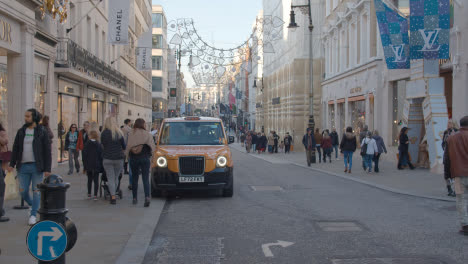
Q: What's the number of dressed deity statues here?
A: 0